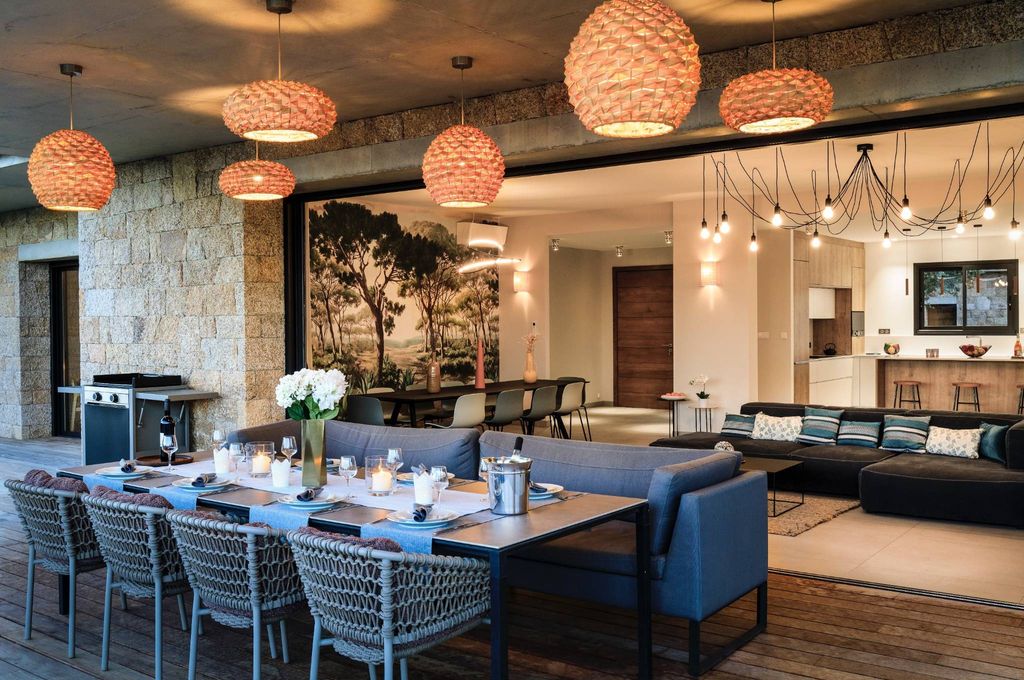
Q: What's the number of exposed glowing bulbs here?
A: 12